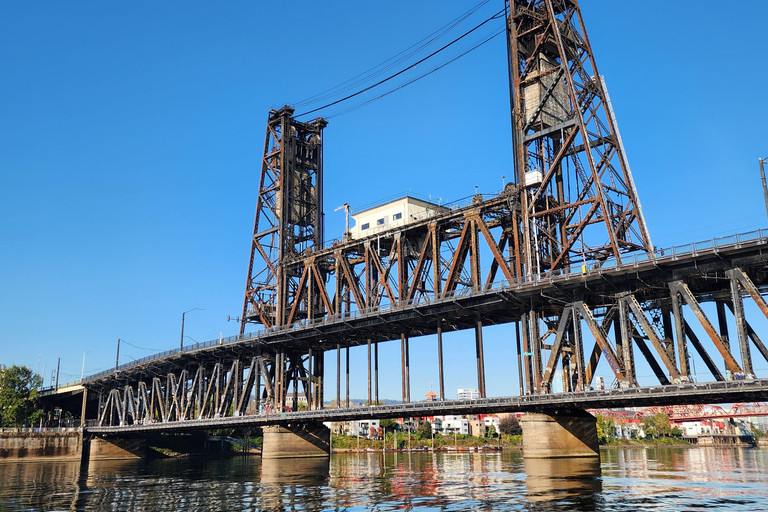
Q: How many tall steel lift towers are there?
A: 2